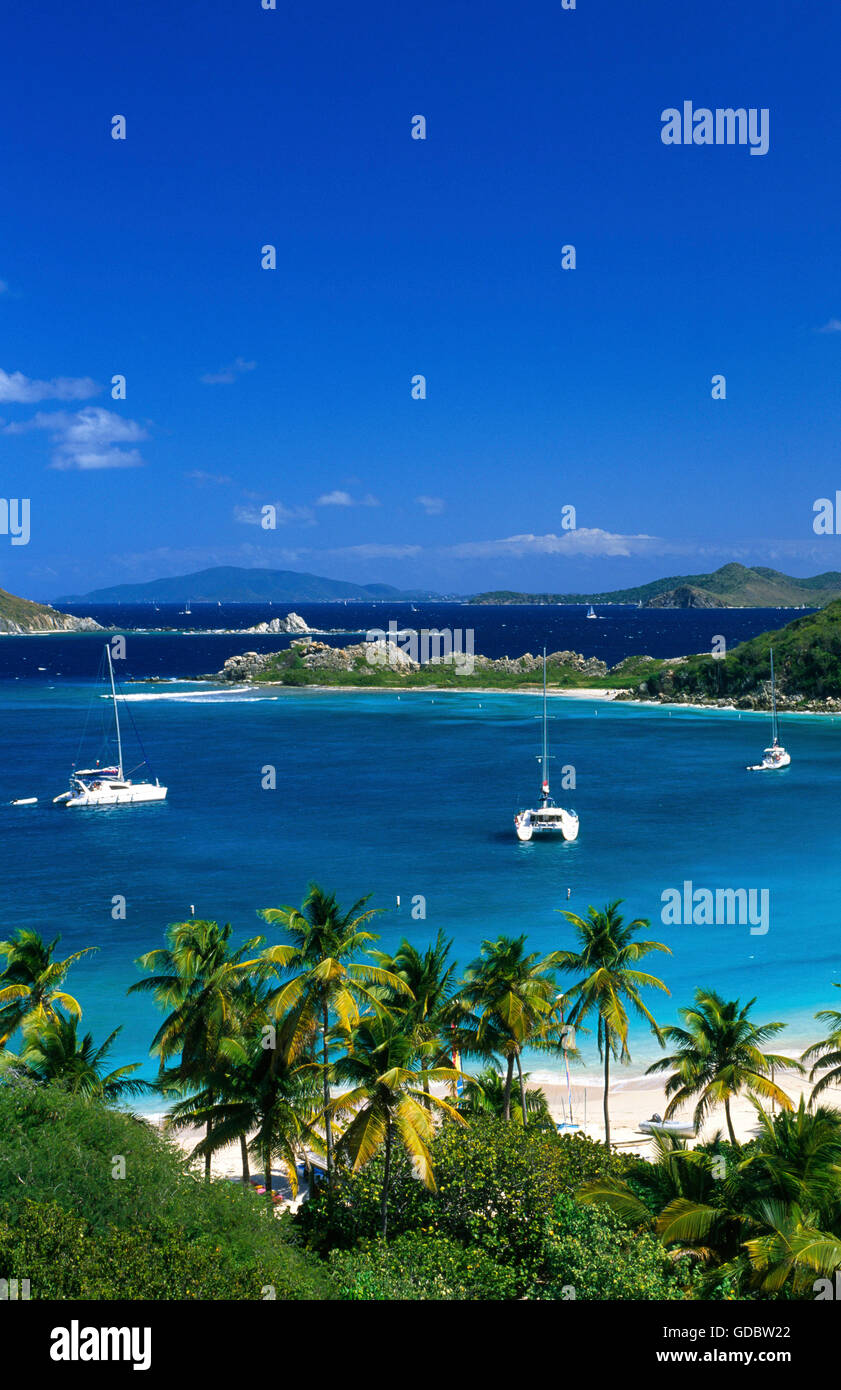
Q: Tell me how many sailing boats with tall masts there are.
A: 3